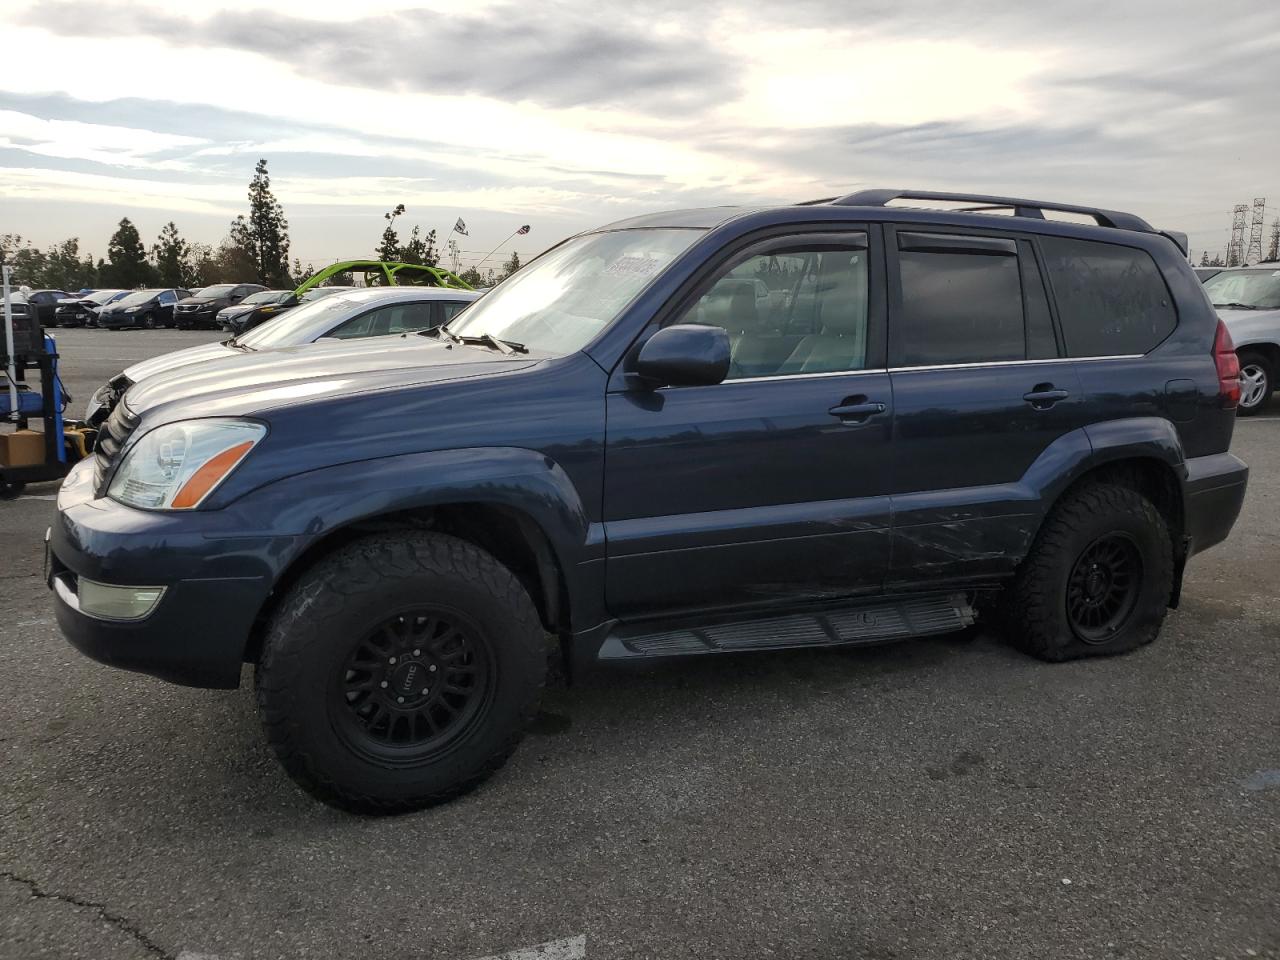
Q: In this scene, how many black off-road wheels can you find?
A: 2